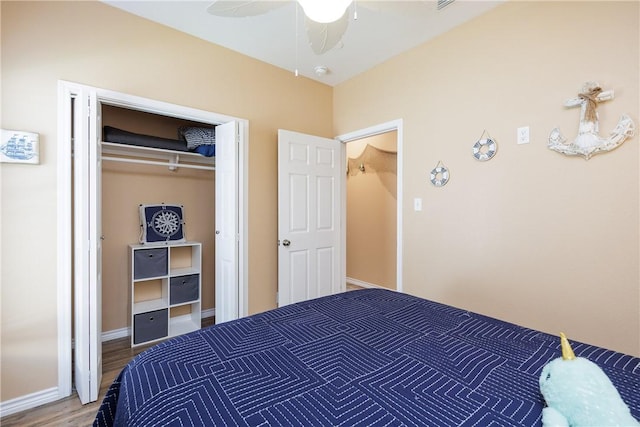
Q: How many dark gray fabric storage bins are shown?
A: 3